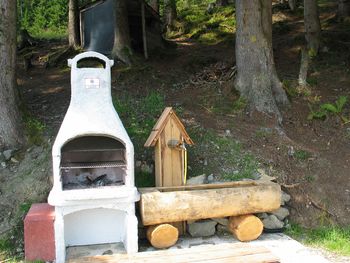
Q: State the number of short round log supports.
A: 2